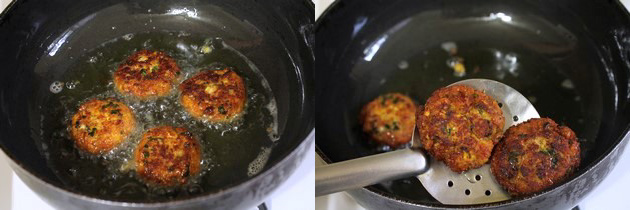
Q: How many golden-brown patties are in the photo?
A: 7